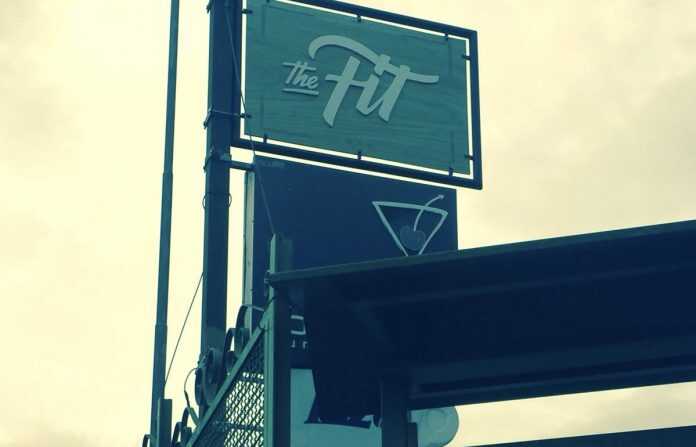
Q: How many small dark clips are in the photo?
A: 10